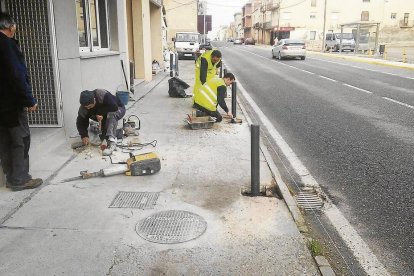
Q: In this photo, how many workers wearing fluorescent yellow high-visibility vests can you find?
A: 2